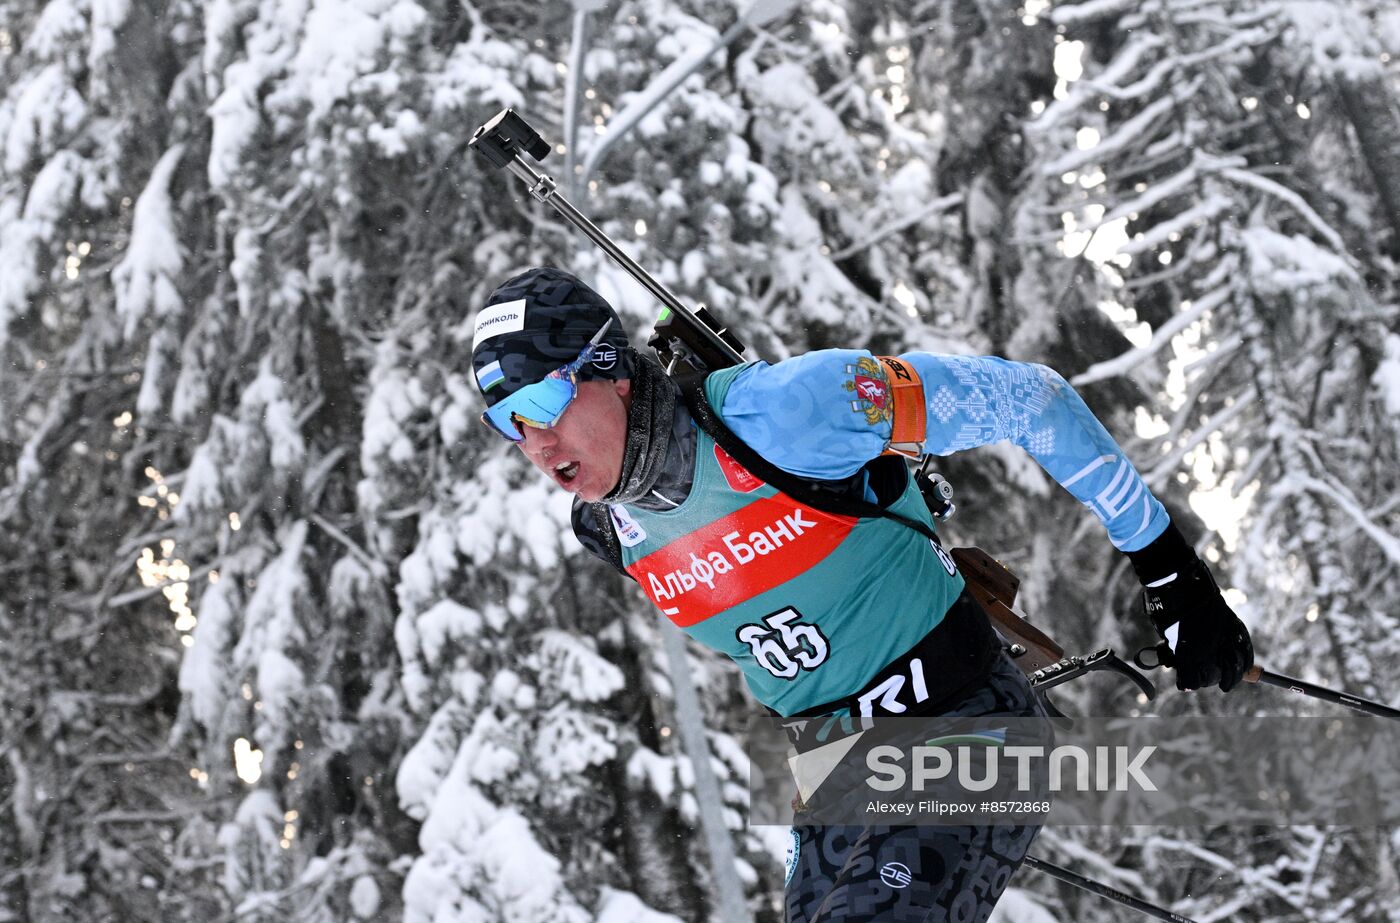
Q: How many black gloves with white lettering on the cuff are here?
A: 1